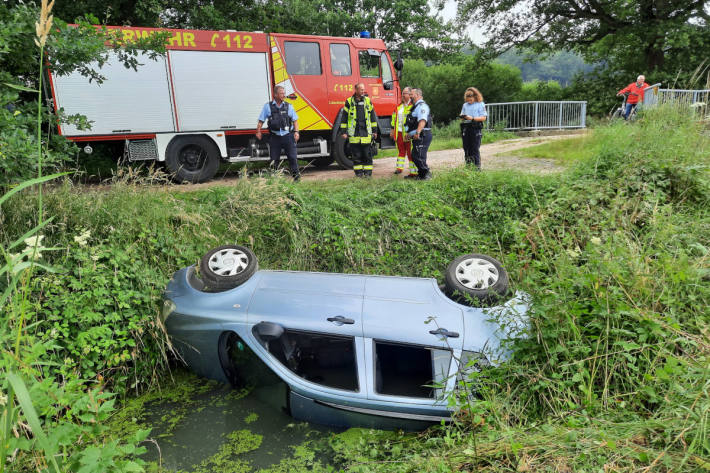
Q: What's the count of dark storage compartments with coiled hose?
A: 0